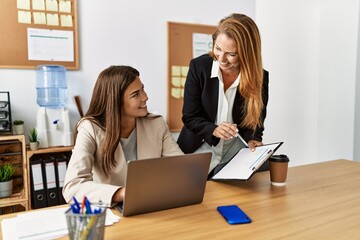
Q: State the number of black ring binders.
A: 3